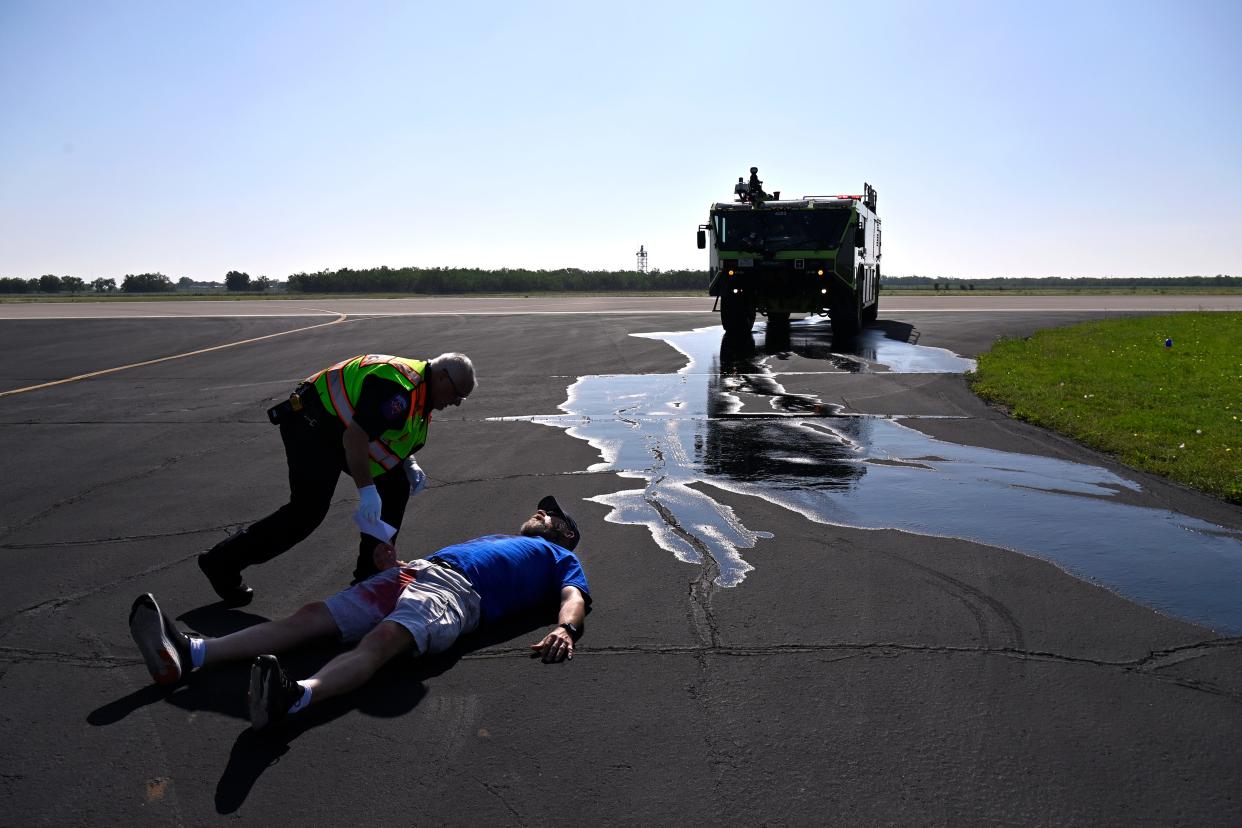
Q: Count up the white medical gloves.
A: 2